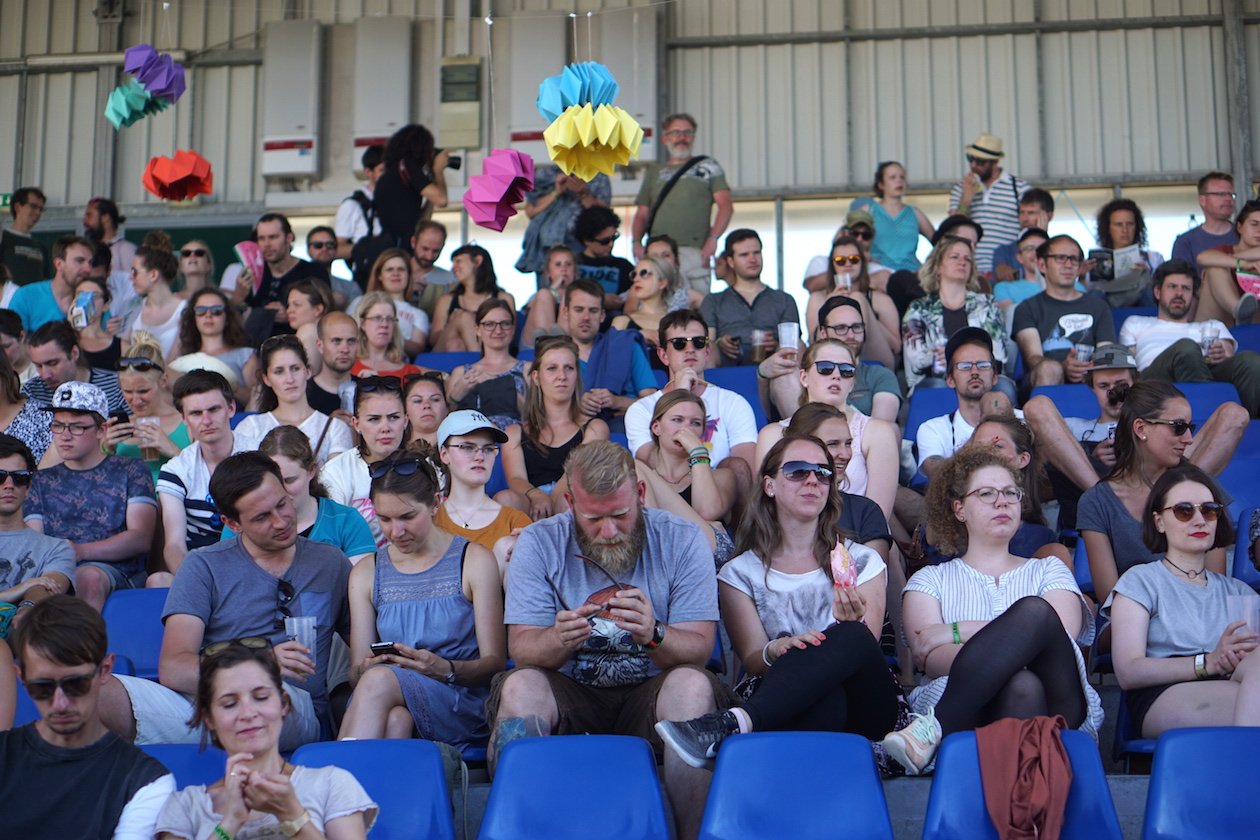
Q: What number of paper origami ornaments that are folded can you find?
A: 6